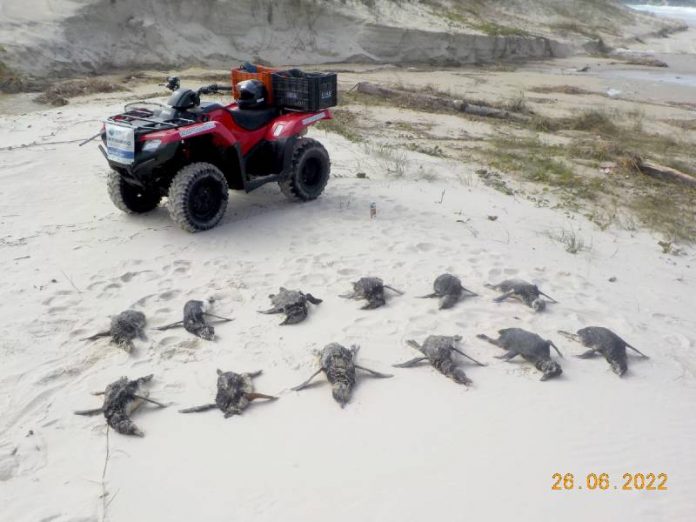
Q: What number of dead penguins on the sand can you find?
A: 12